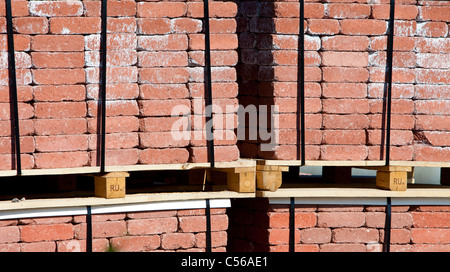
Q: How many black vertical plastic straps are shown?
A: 9